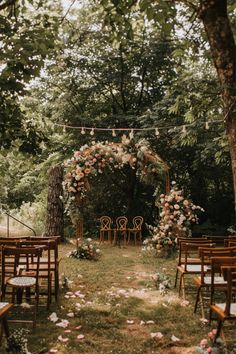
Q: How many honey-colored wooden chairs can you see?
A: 3